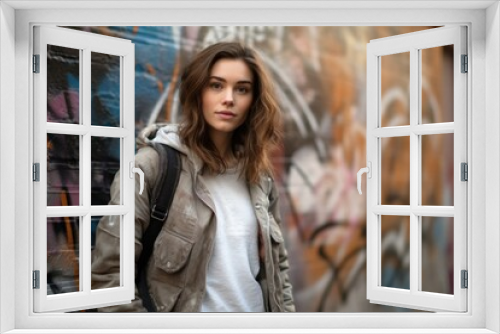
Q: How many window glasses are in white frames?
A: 12